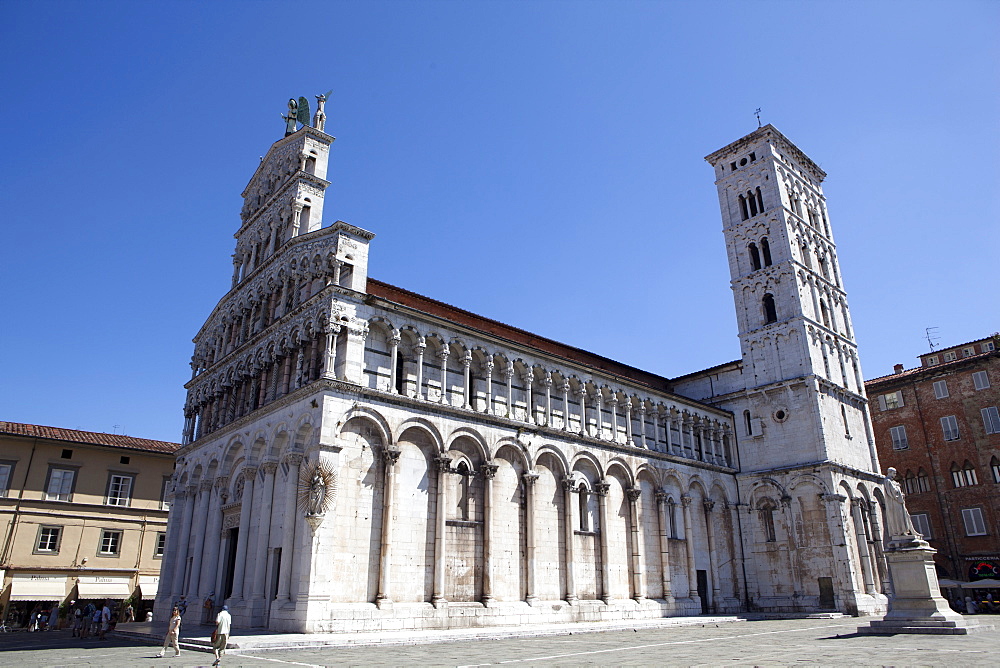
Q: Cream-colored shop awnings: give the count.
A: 3